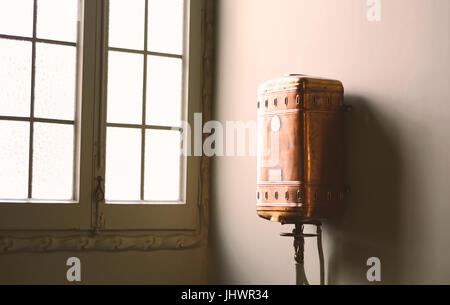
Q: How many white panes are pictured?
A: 12